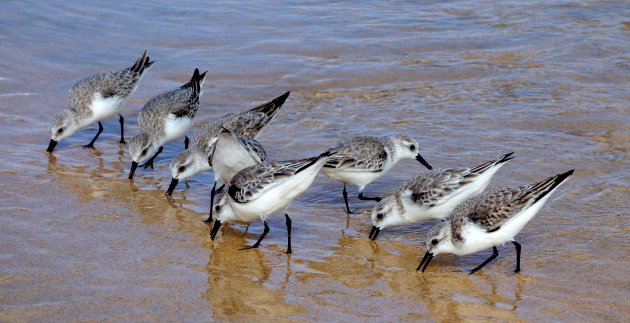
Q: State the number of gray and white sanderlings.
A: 8